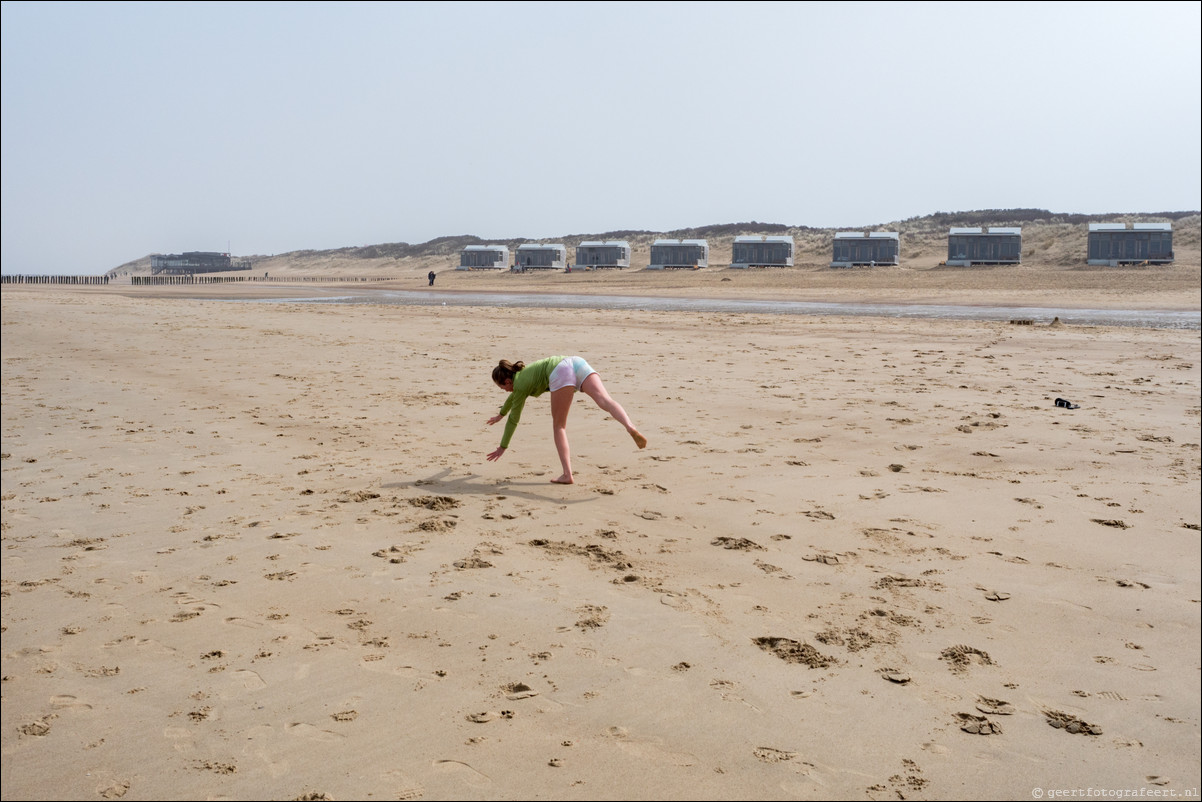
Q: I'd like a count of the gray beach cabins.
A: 8